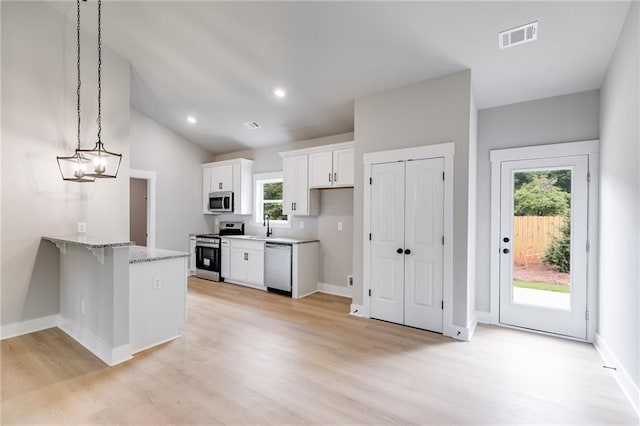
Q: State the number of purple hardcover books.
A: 0